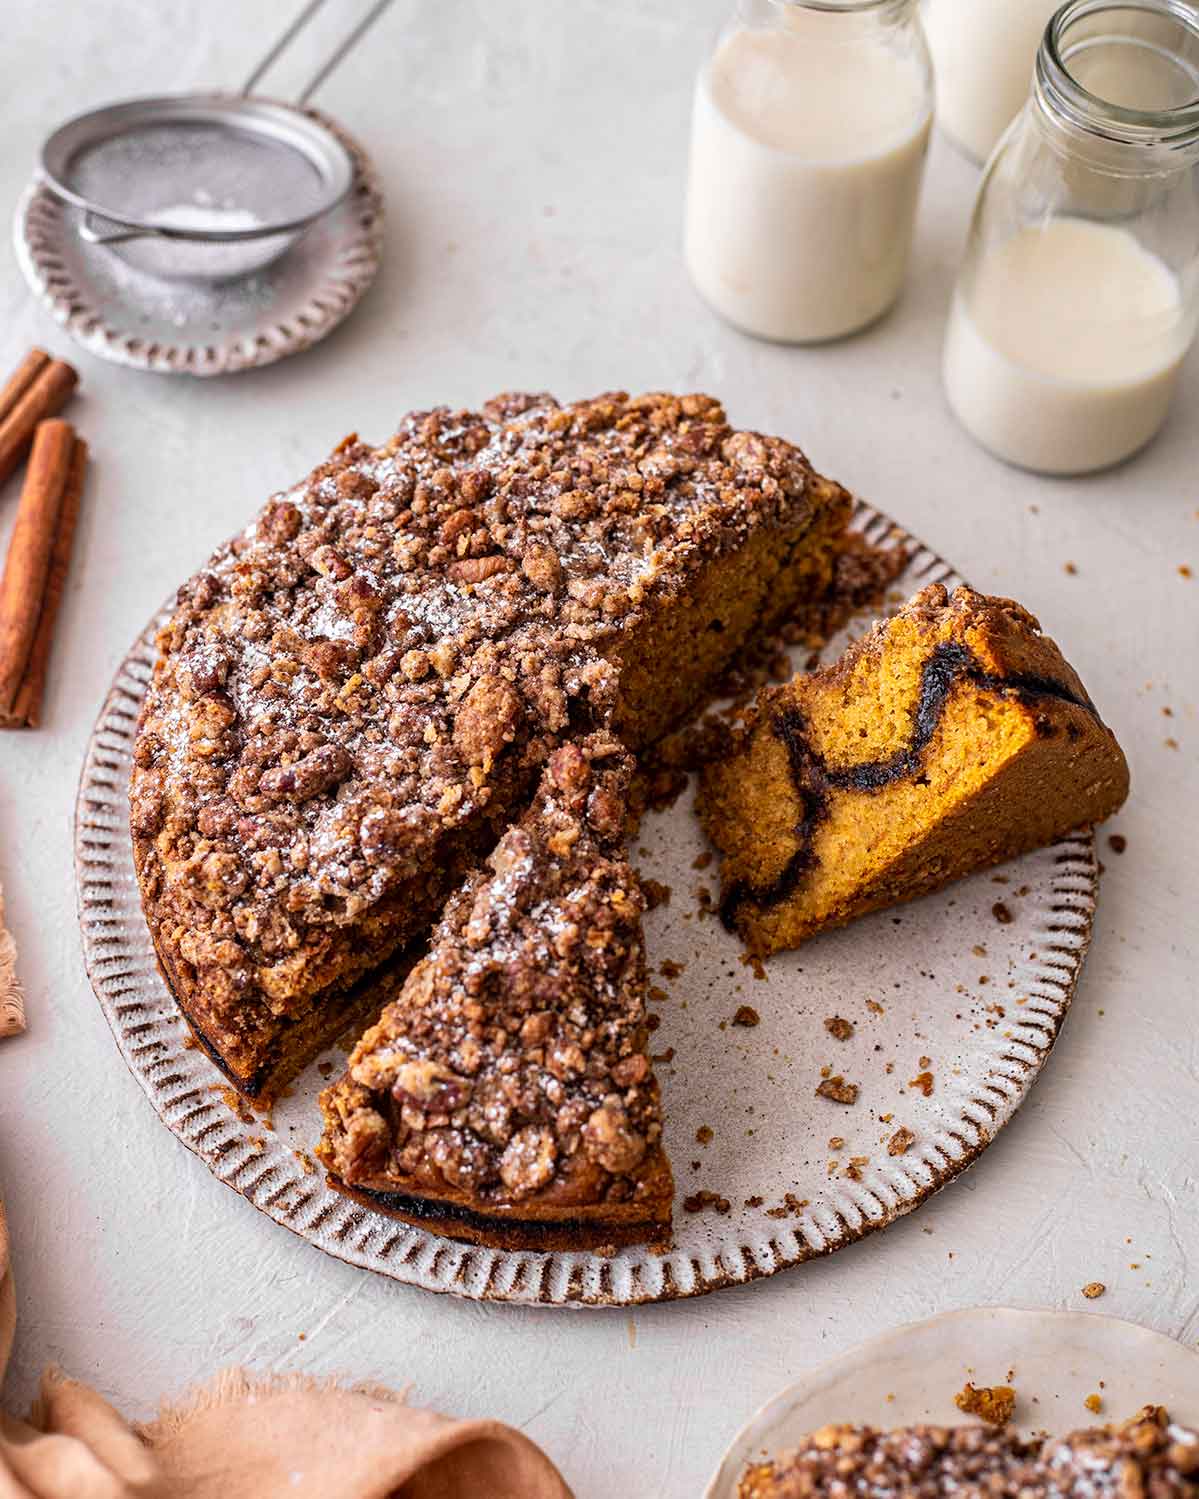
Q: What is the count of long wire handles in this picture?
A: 2